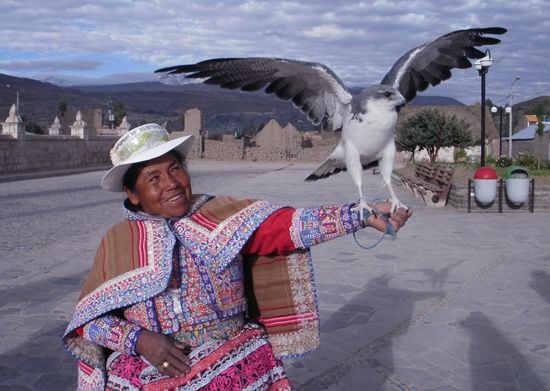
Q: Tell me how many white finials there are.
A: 4